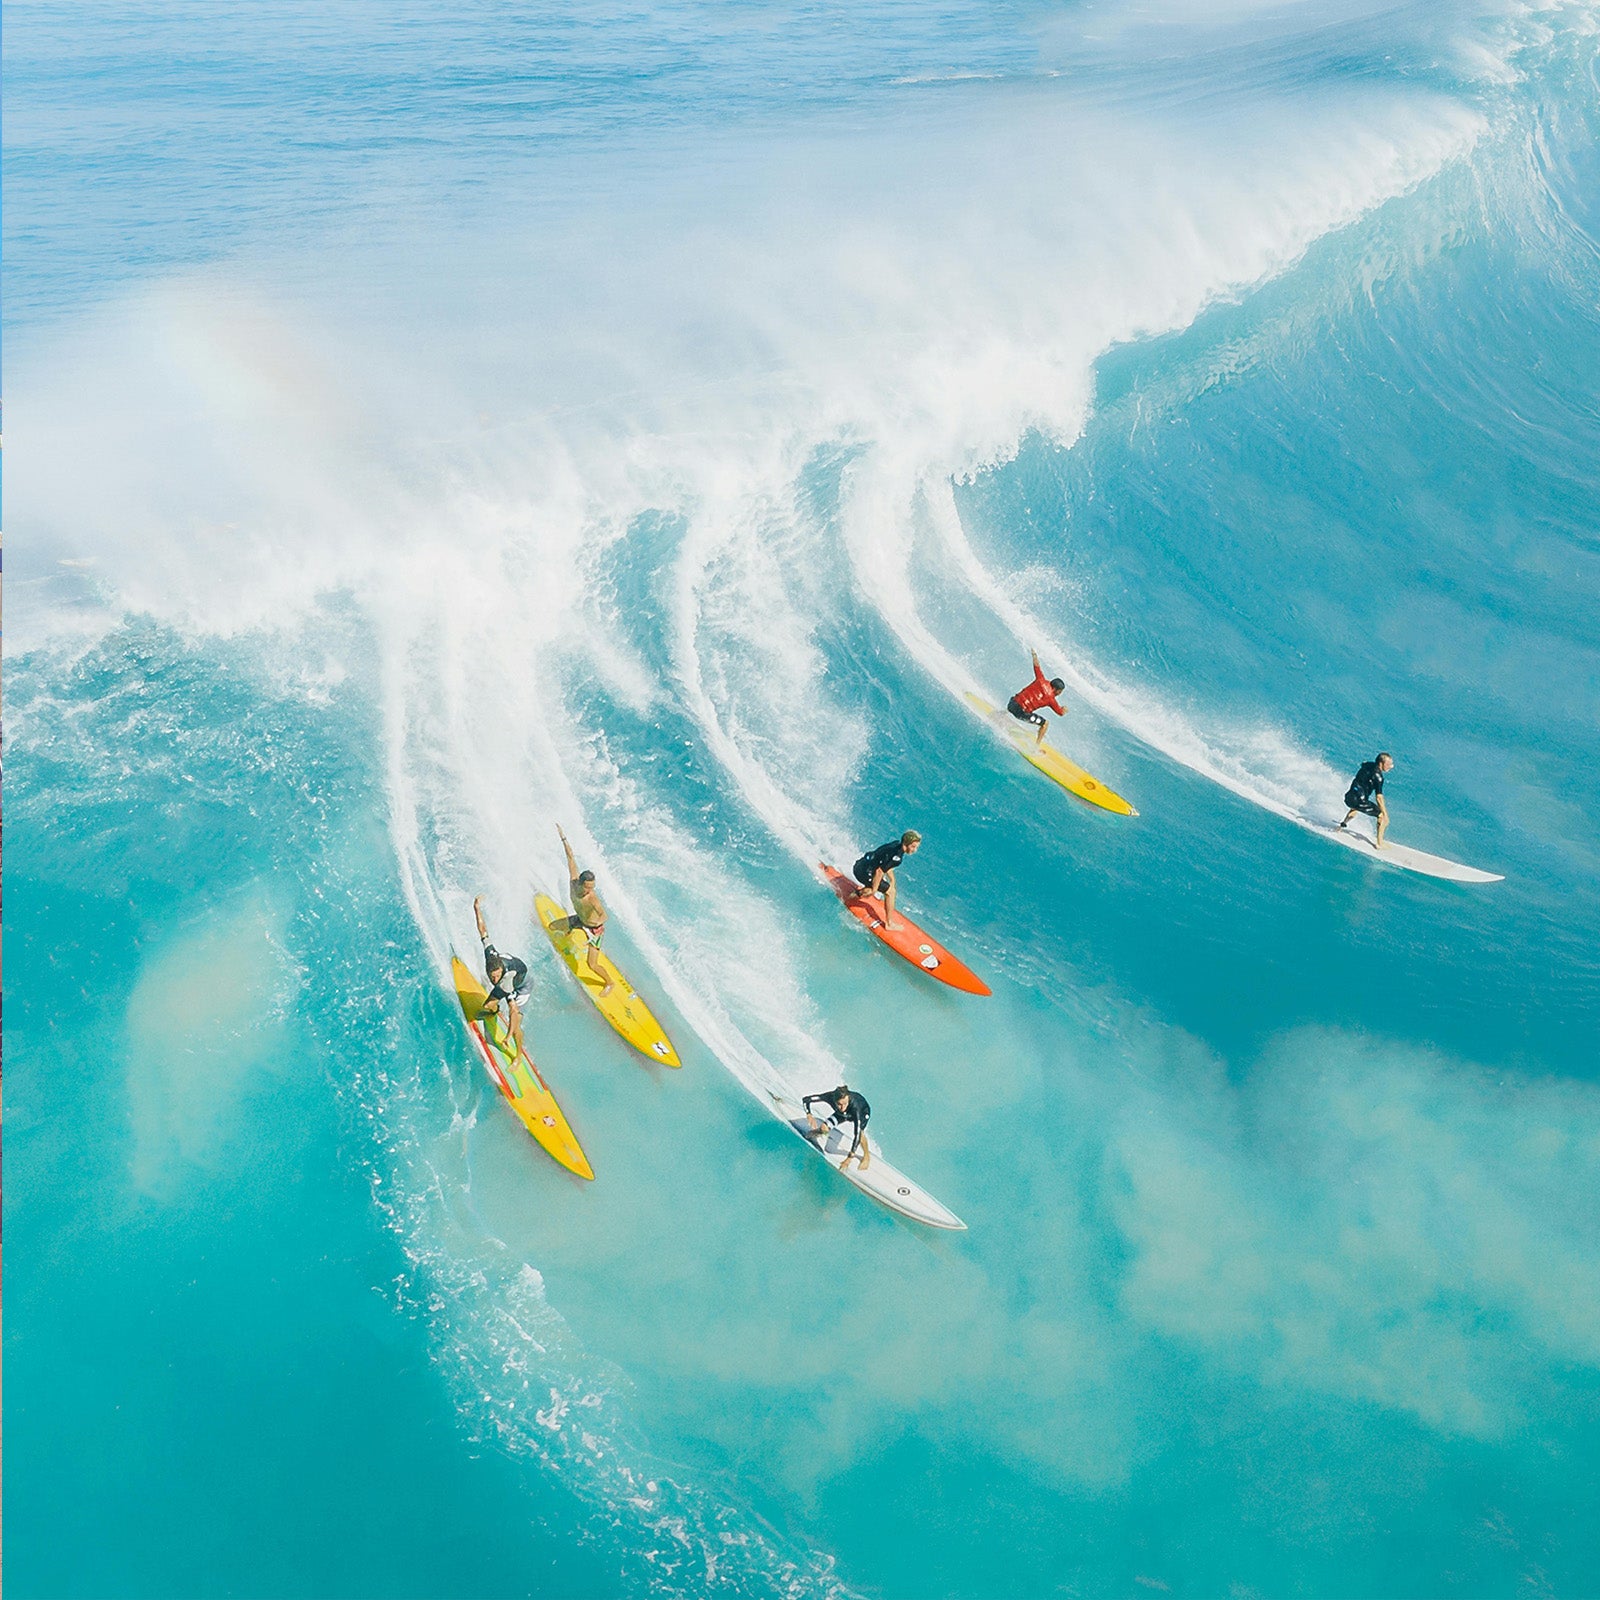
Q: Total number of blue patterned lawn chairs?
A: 0